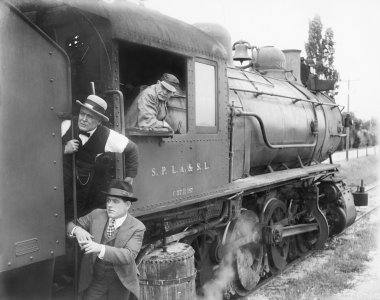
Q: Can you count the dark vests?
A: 1